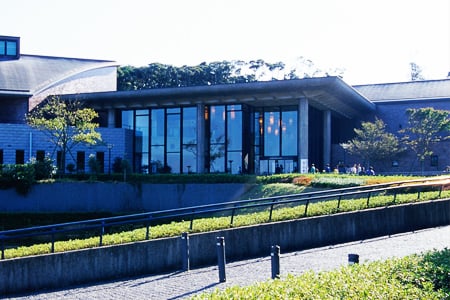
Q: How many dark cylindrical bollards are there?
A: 4